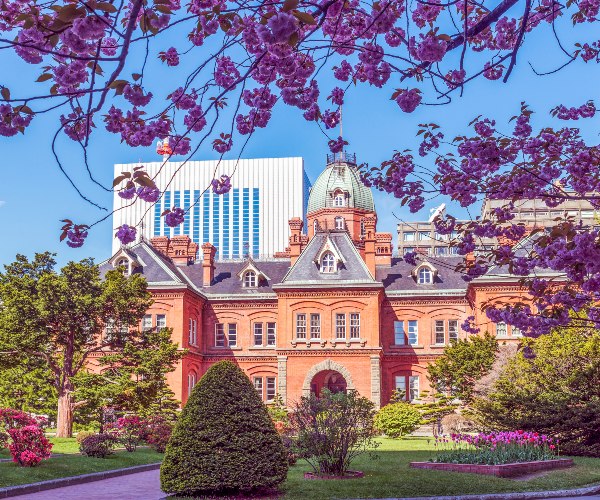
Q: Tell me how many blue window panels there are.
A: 11